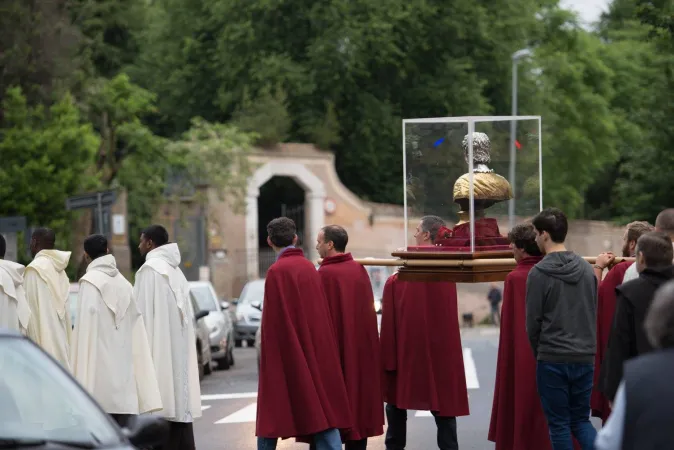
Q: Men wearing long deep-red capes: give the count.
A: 5